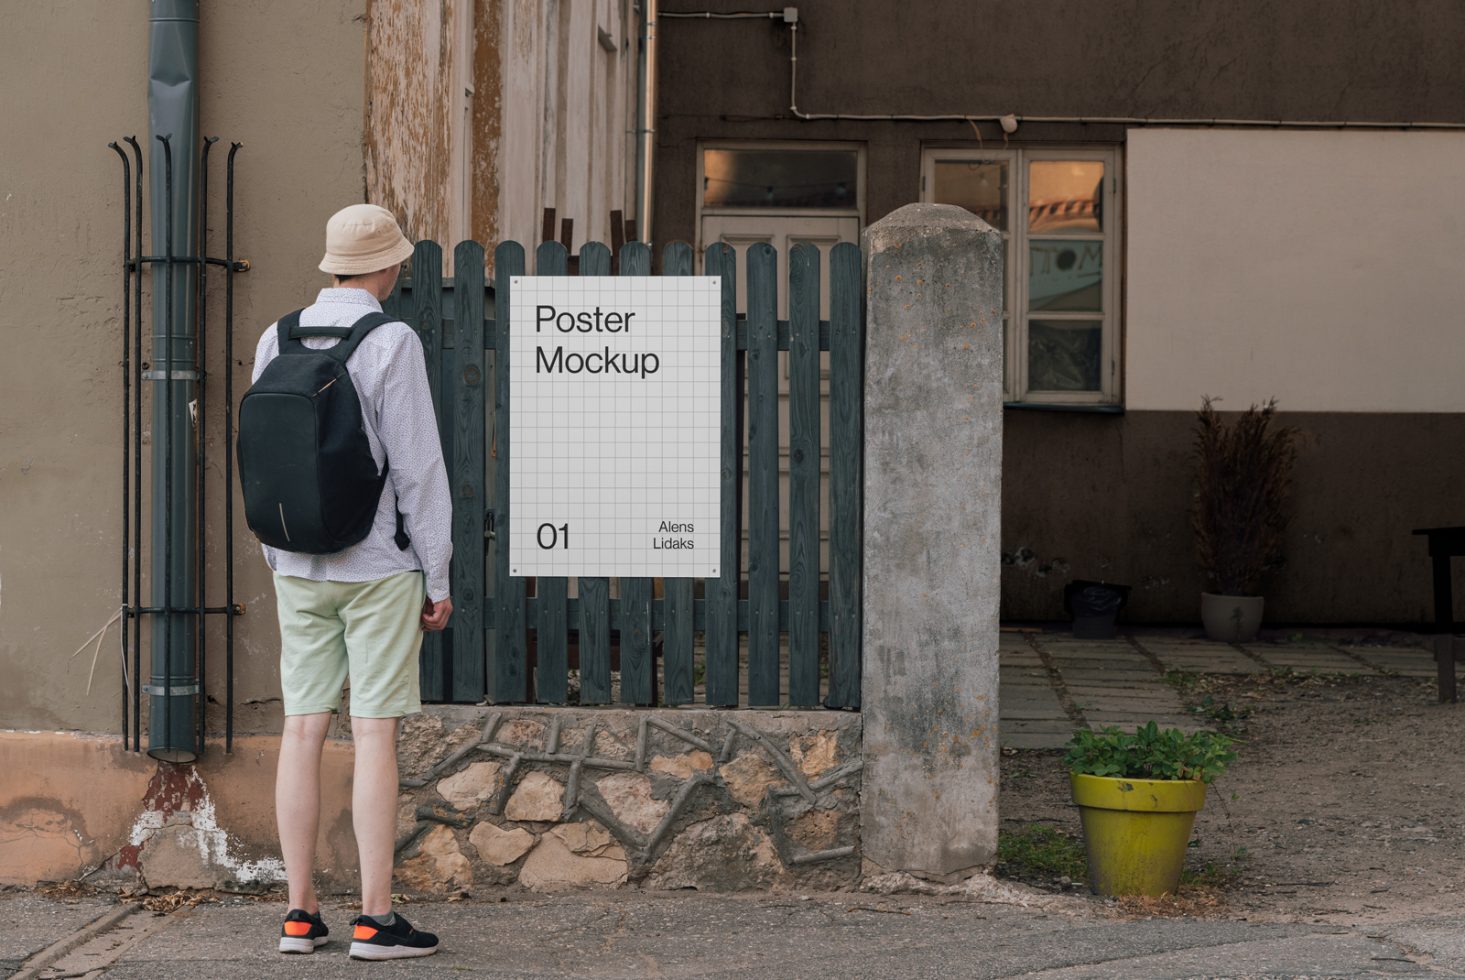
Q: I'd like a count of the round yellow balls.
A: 0